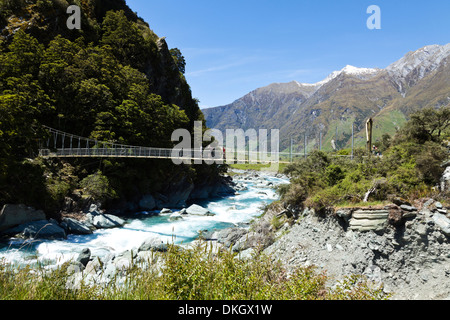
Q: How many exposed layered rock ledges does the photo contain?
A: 1